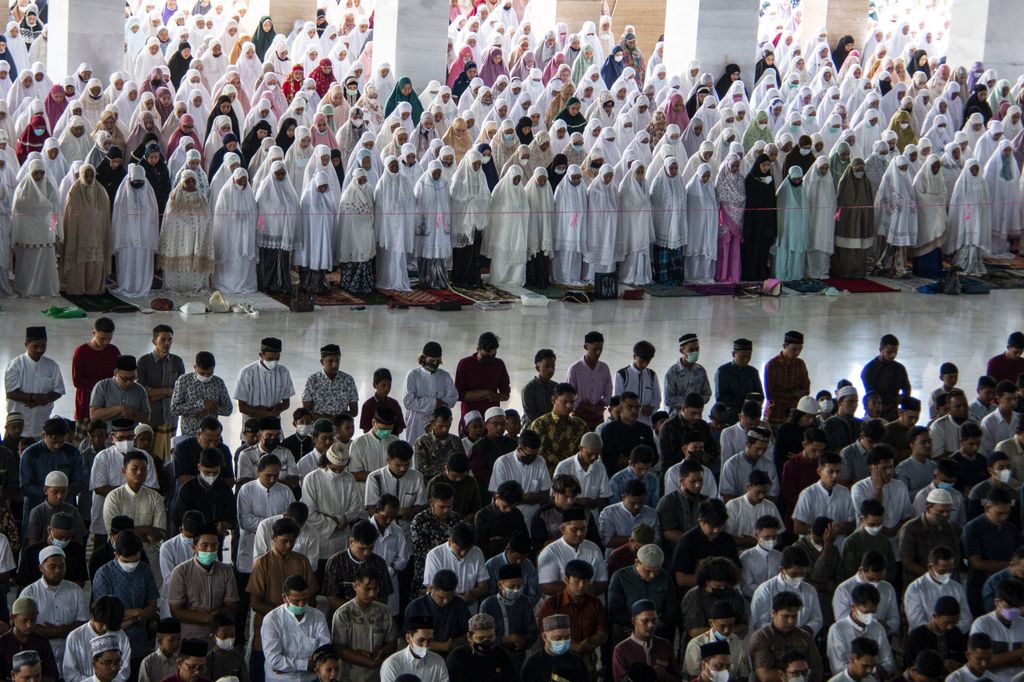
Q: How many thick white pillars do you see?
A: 4